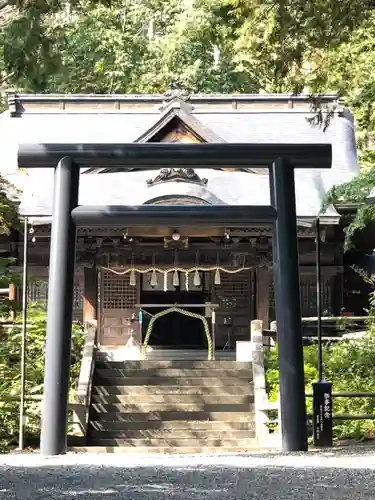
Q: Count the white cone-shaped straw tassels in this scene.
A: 5